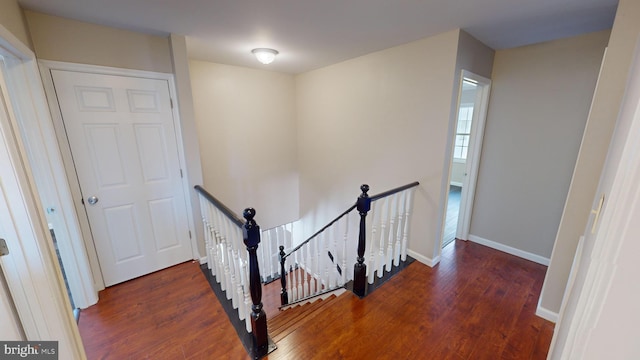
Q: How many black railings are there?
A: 3